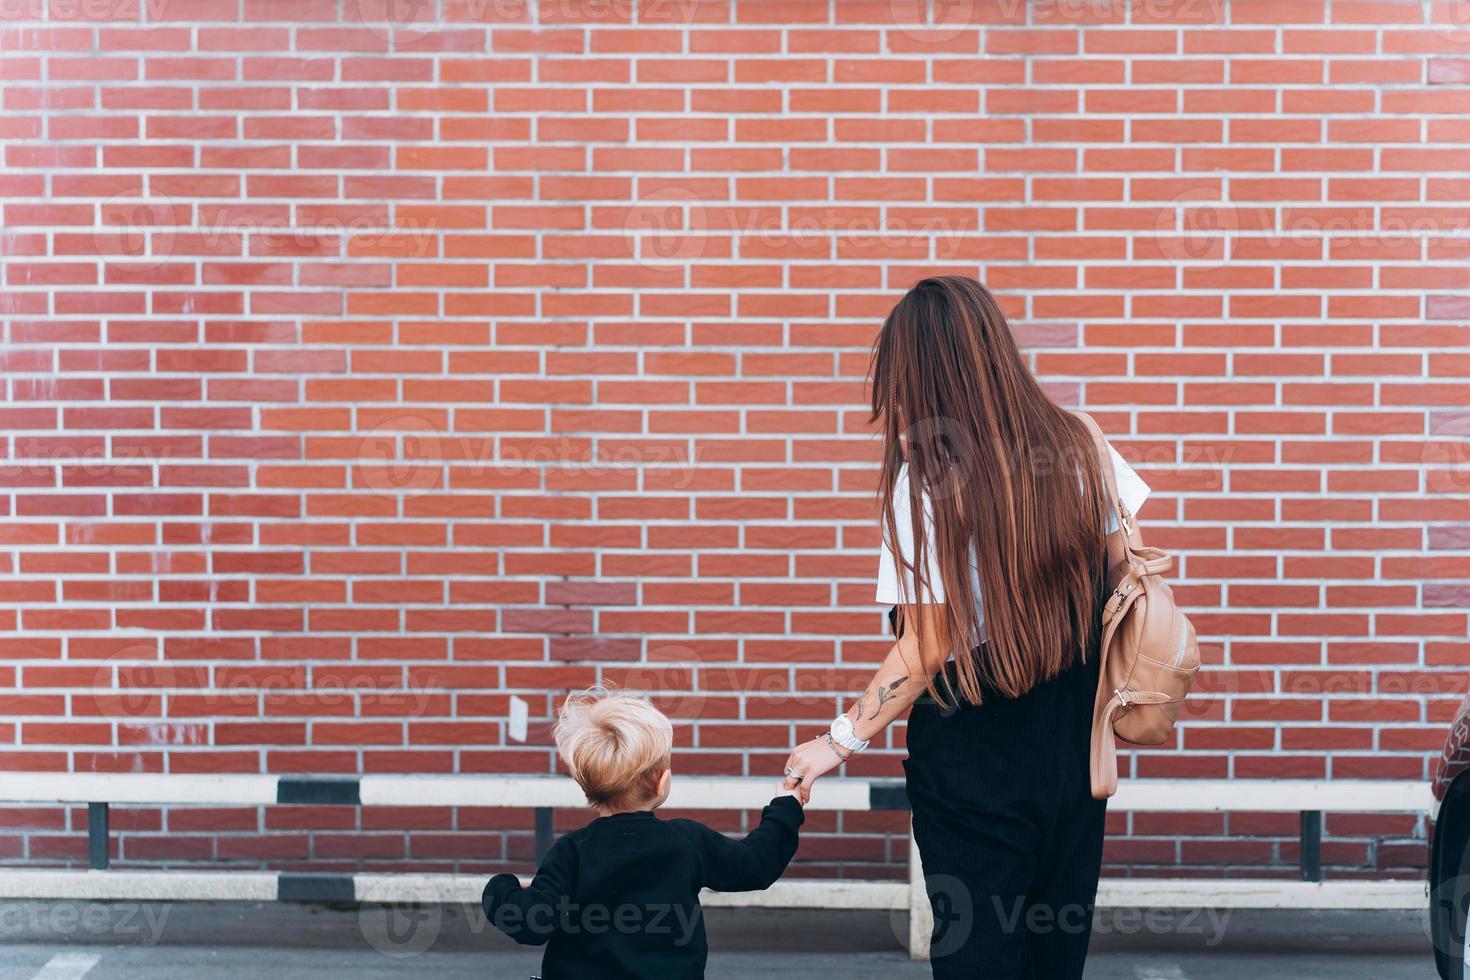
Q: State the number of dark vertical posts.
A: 3